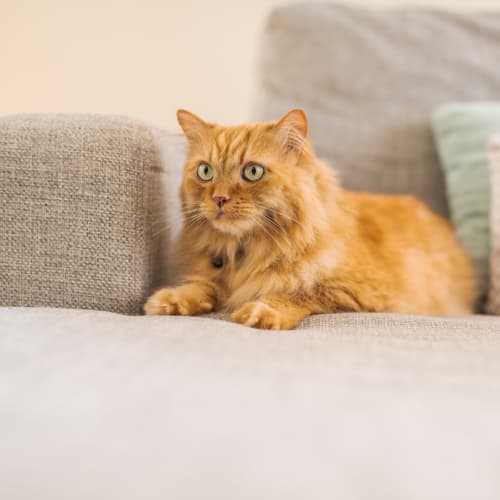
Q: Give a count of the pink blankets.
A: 0